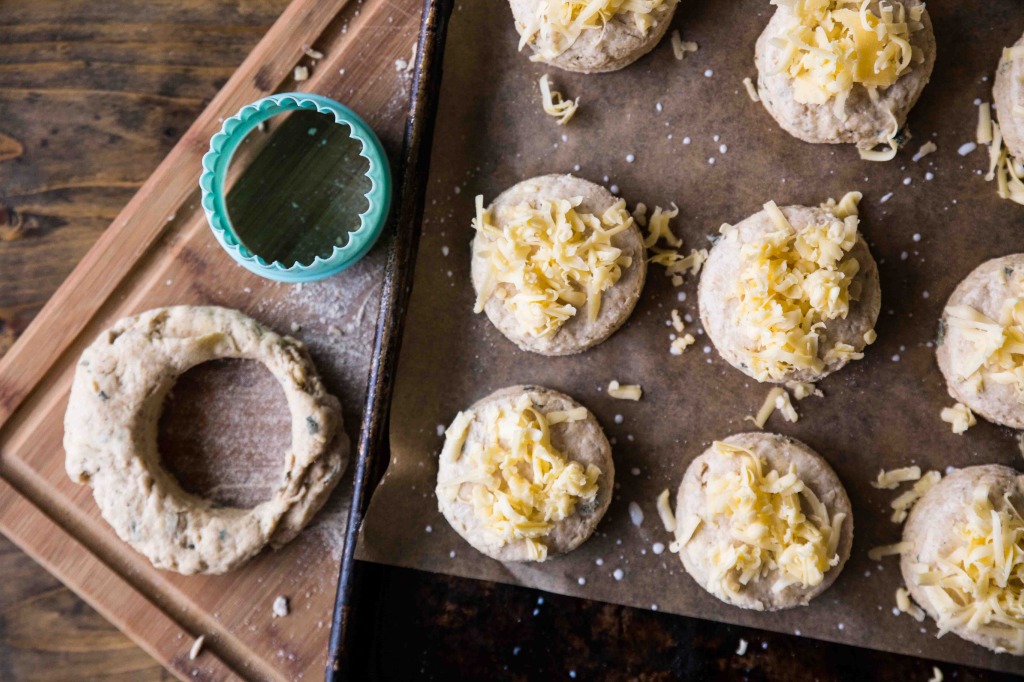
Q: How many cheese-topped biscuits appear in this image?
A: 9